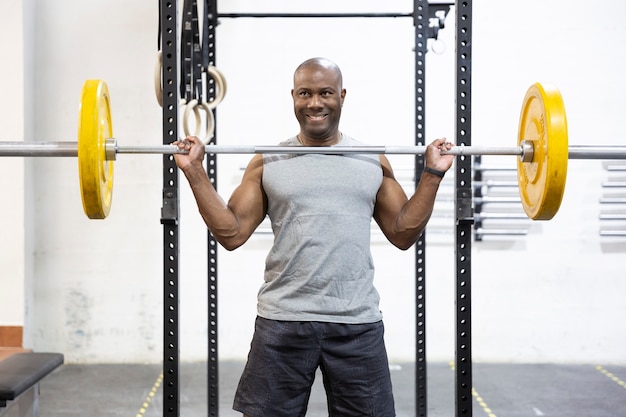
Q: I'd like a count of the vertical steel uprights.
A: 4